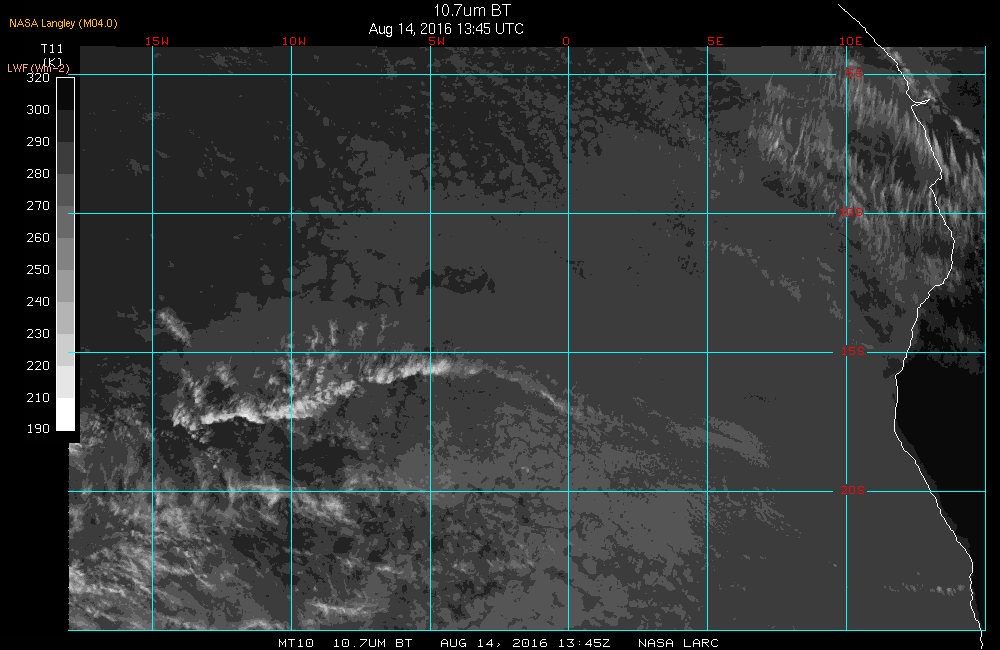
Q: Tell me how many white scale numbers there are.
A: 12